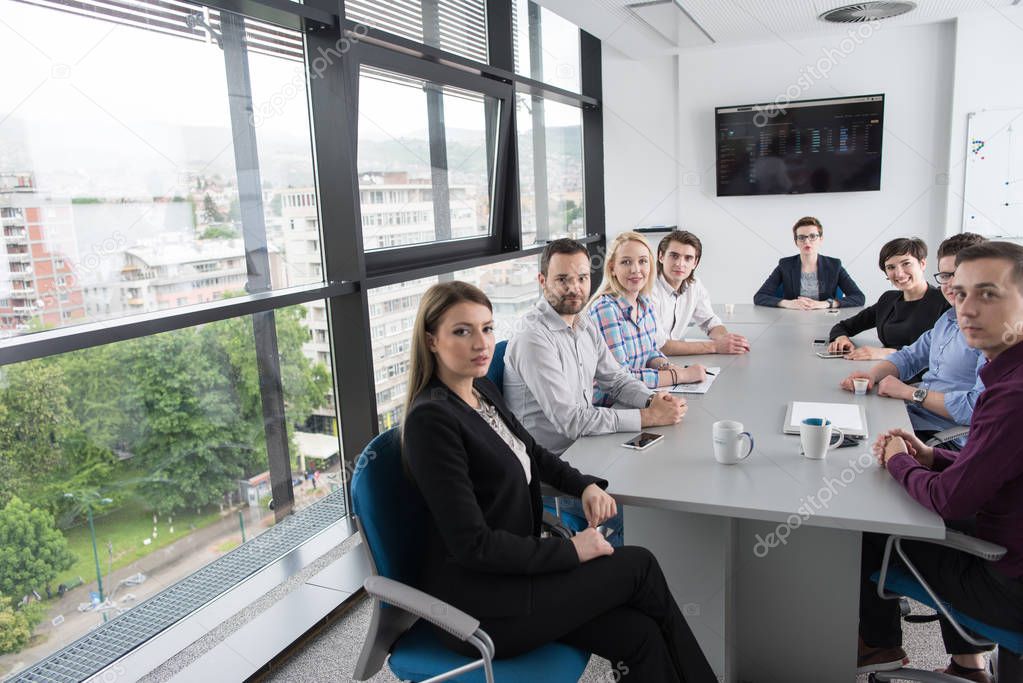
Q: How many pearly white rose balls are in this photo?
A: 0